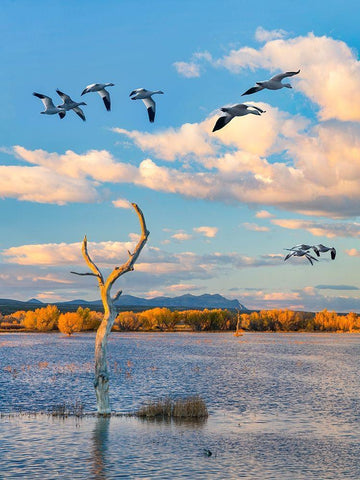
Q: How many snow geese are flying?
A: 9